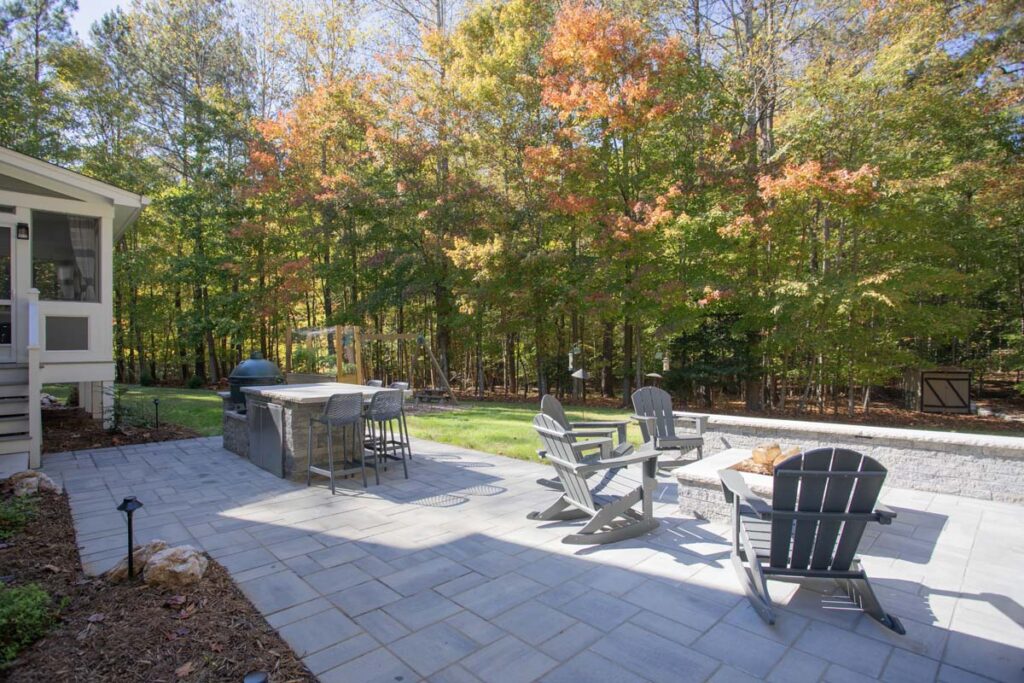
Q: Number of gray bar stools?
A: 4